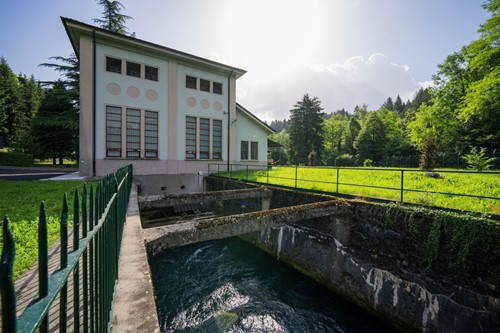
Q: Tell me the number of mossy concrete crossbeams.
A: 2